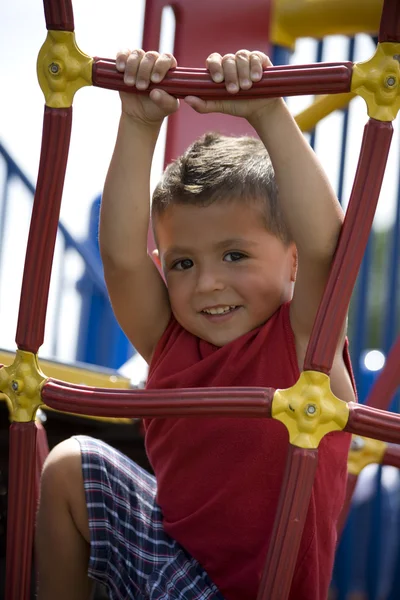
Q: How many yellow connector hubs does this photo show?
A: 5